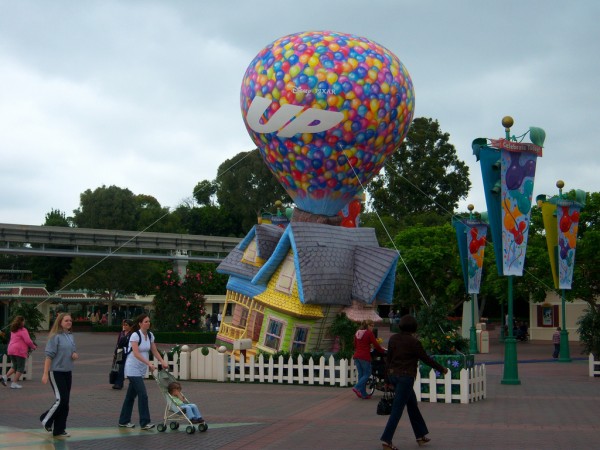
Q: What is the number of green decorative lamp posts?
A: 3